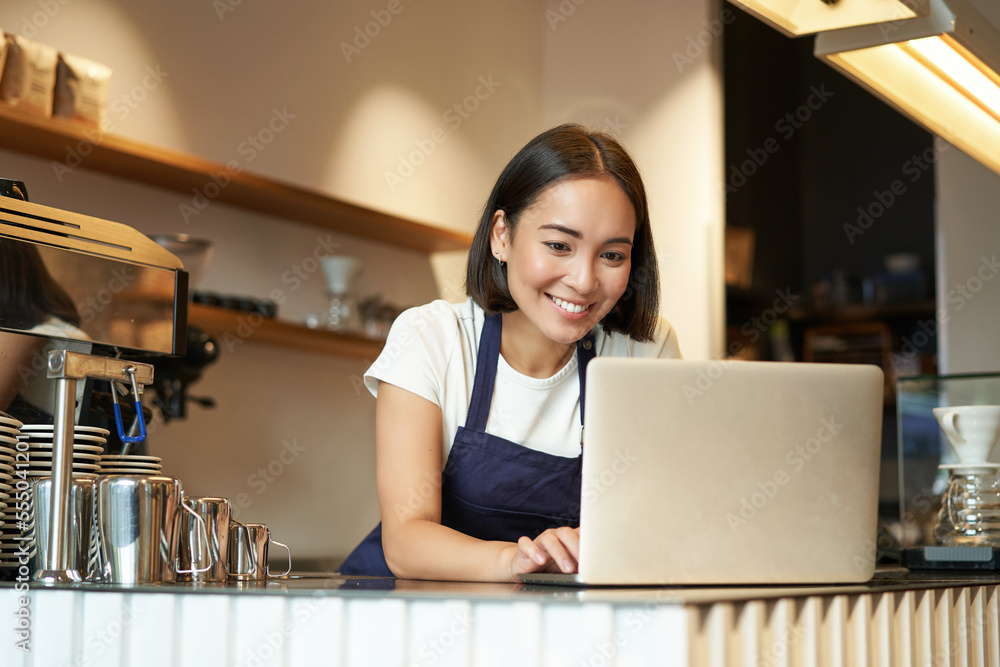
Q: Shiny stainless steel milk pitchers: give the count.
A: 4